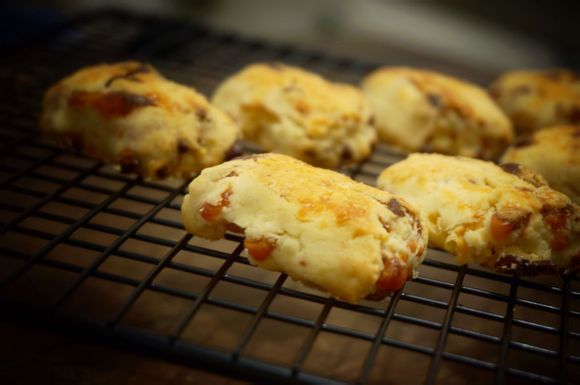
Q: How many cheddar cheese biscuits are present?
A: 7